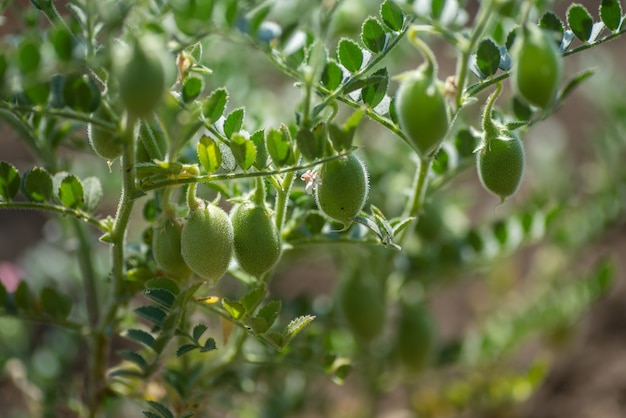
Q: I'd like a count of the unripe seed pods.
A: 11